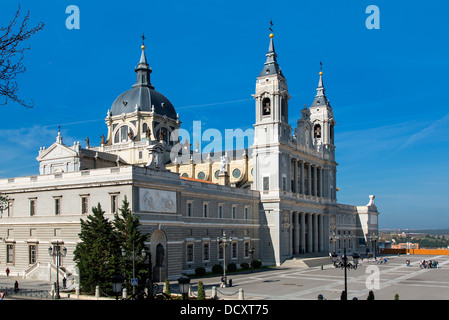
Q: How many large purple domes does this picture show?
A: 1